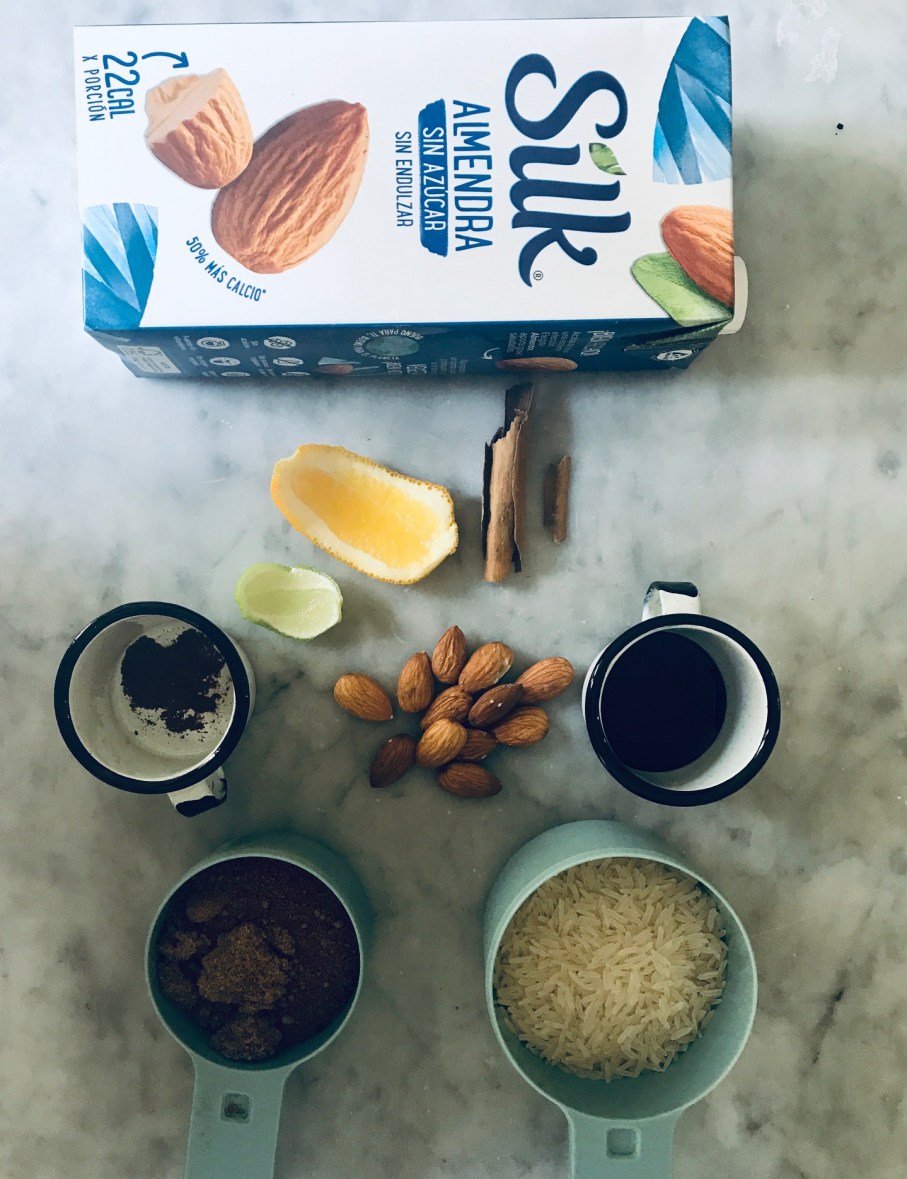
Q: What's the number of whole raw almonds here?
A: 12